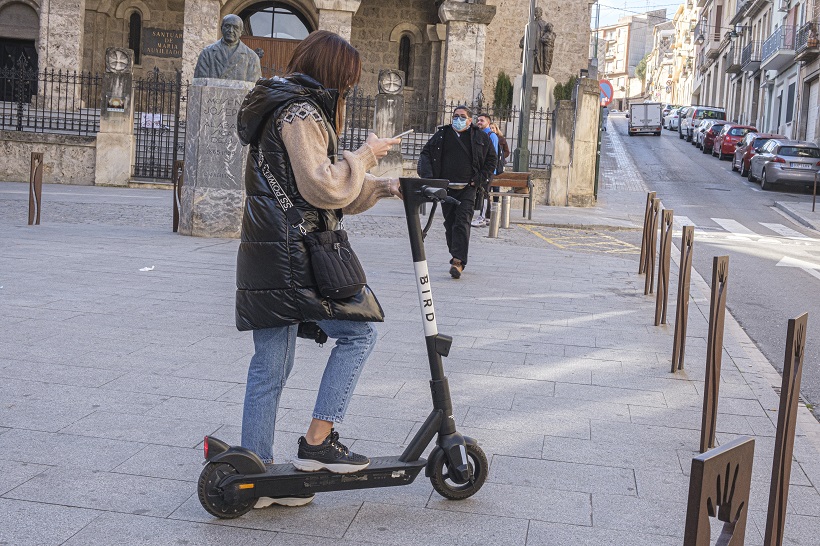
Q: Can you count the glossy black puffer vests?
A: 1